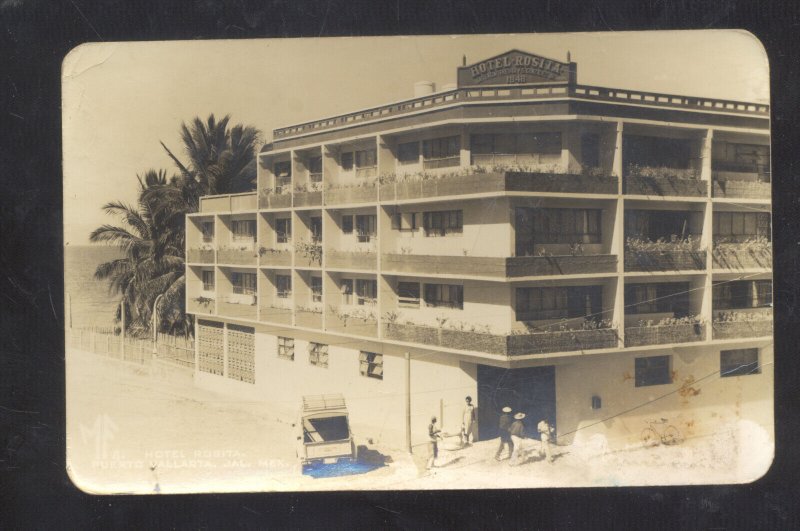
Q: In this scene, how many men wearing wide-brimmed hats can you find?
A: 2